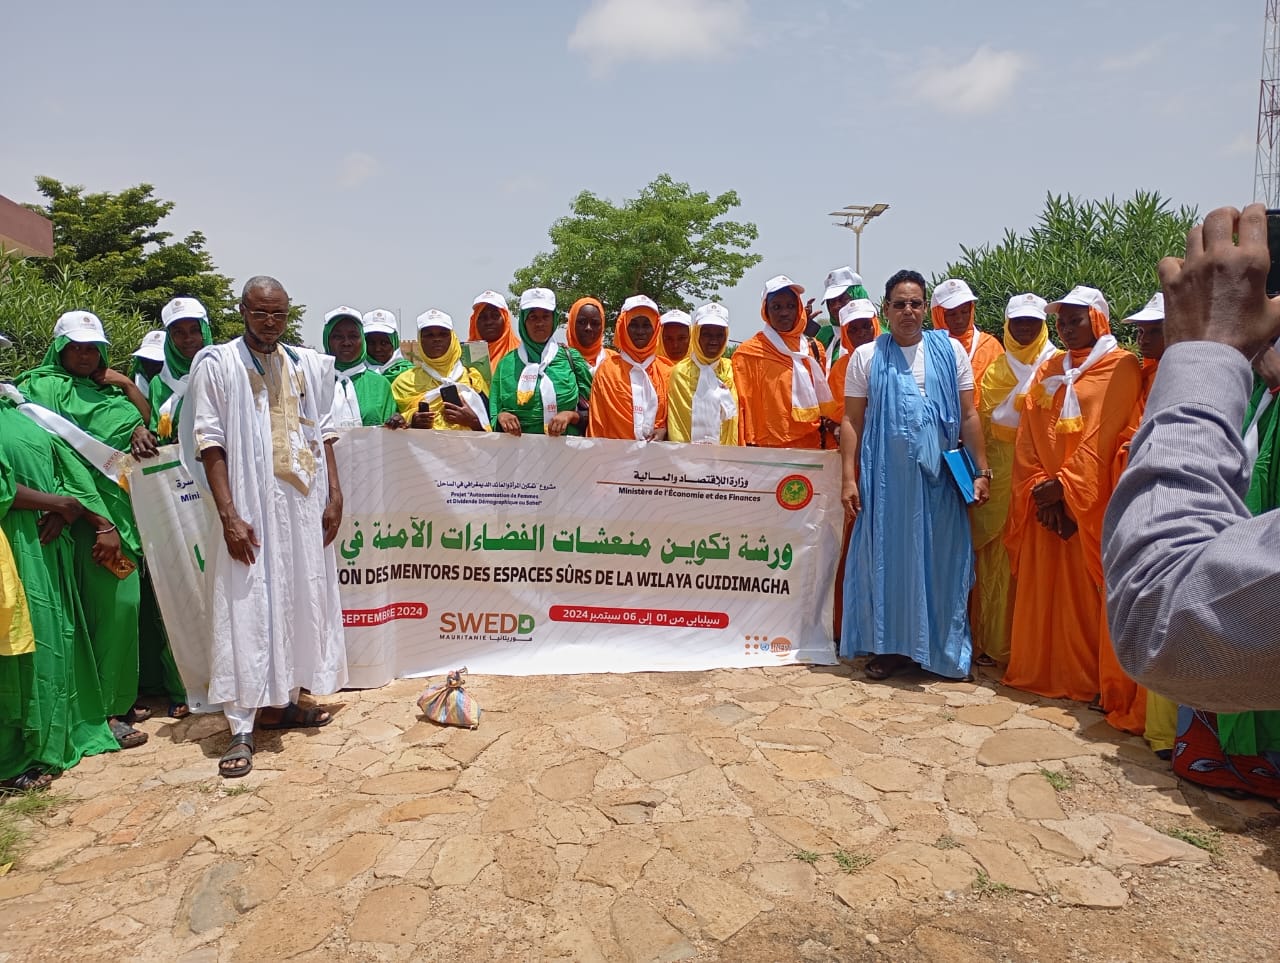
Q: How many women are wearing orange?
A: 8